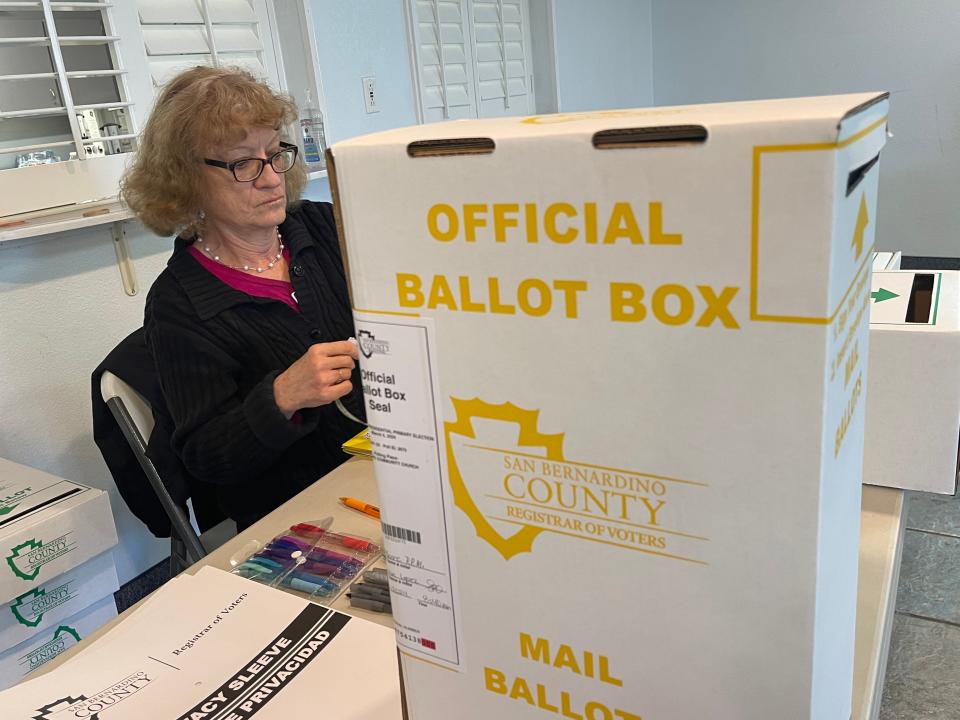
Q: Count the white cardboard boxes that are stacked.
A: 3